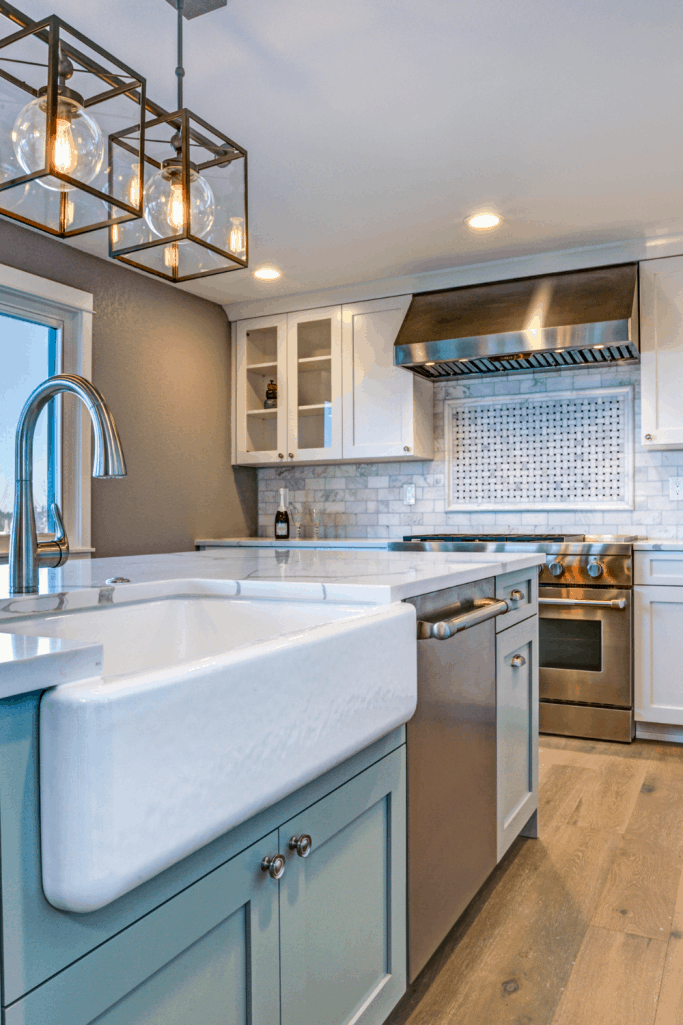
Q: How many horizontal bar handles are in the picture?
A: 2